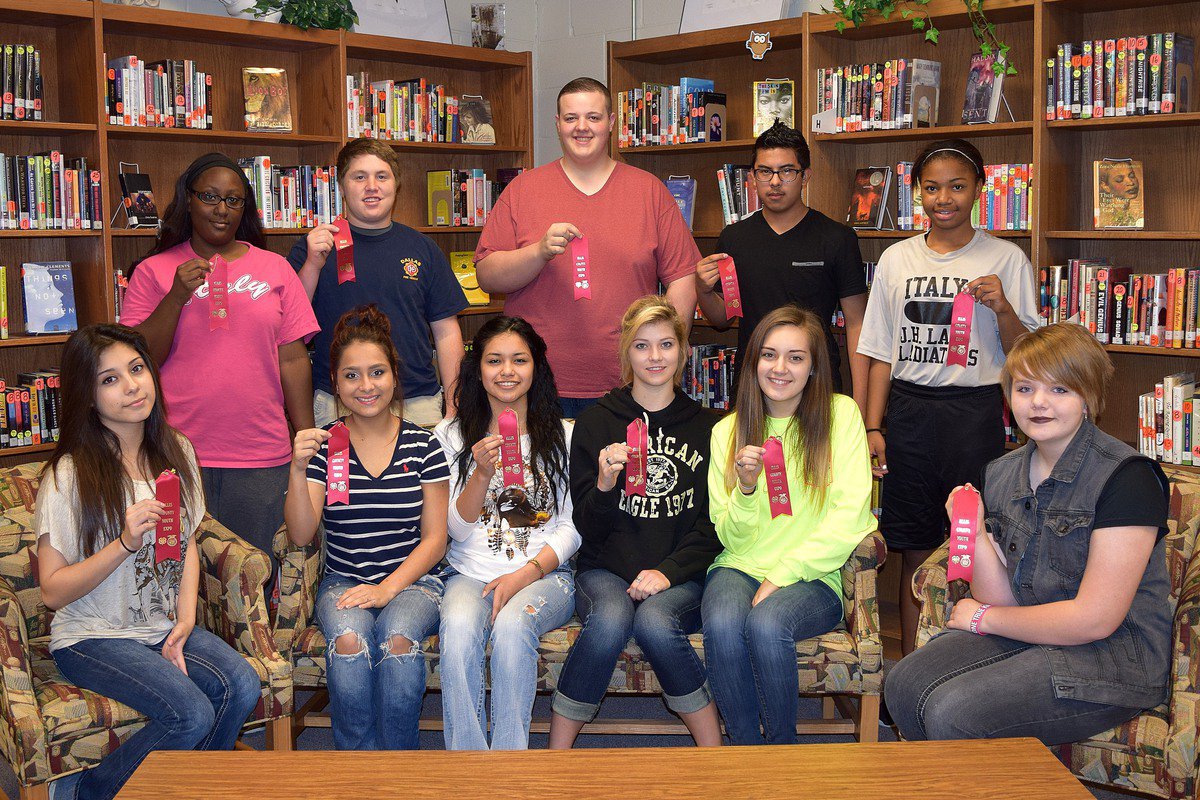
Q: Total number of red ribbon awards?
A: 11